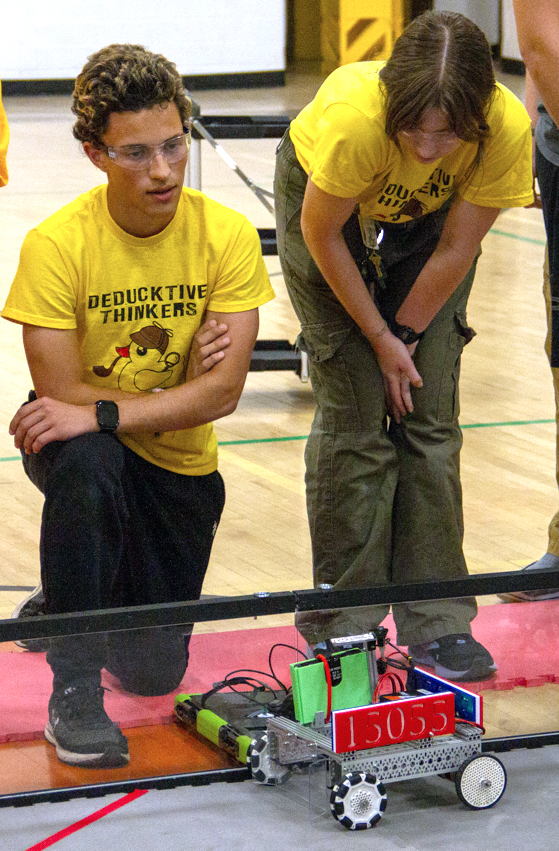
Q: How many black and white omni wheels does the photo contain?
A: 2